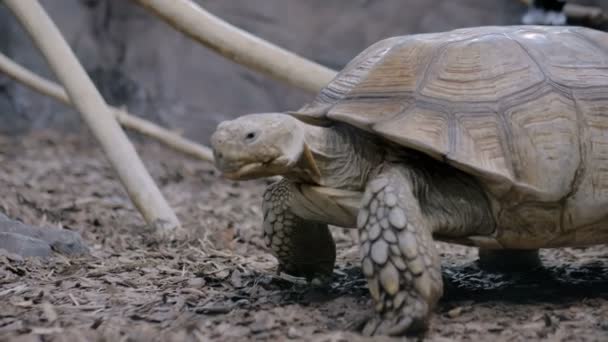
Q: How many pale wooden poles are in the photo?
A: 3